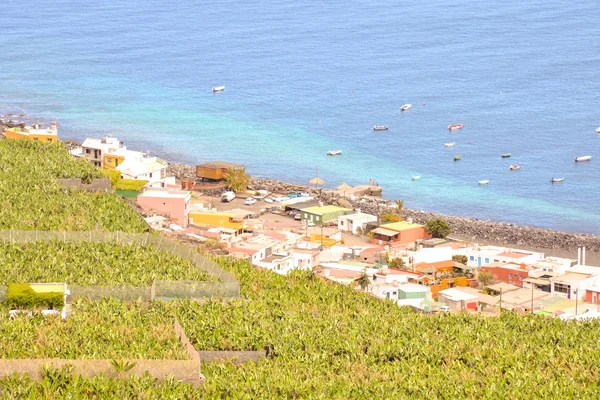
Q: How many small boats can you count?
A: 14